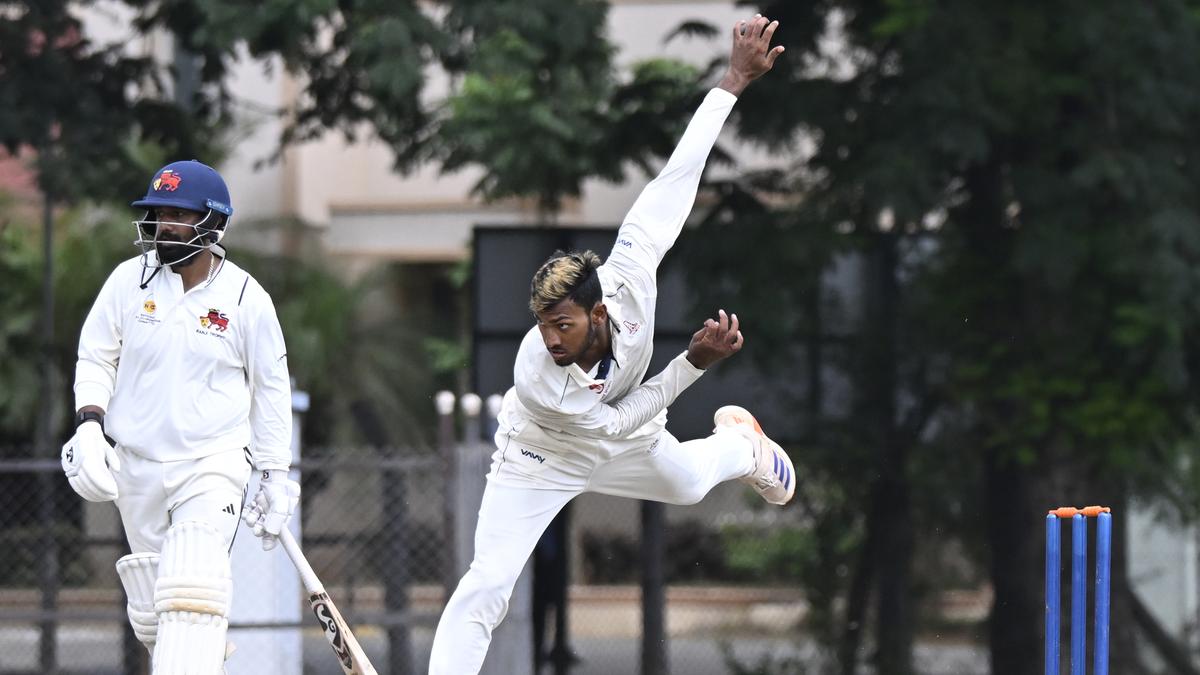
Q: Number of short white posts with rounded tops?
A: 3